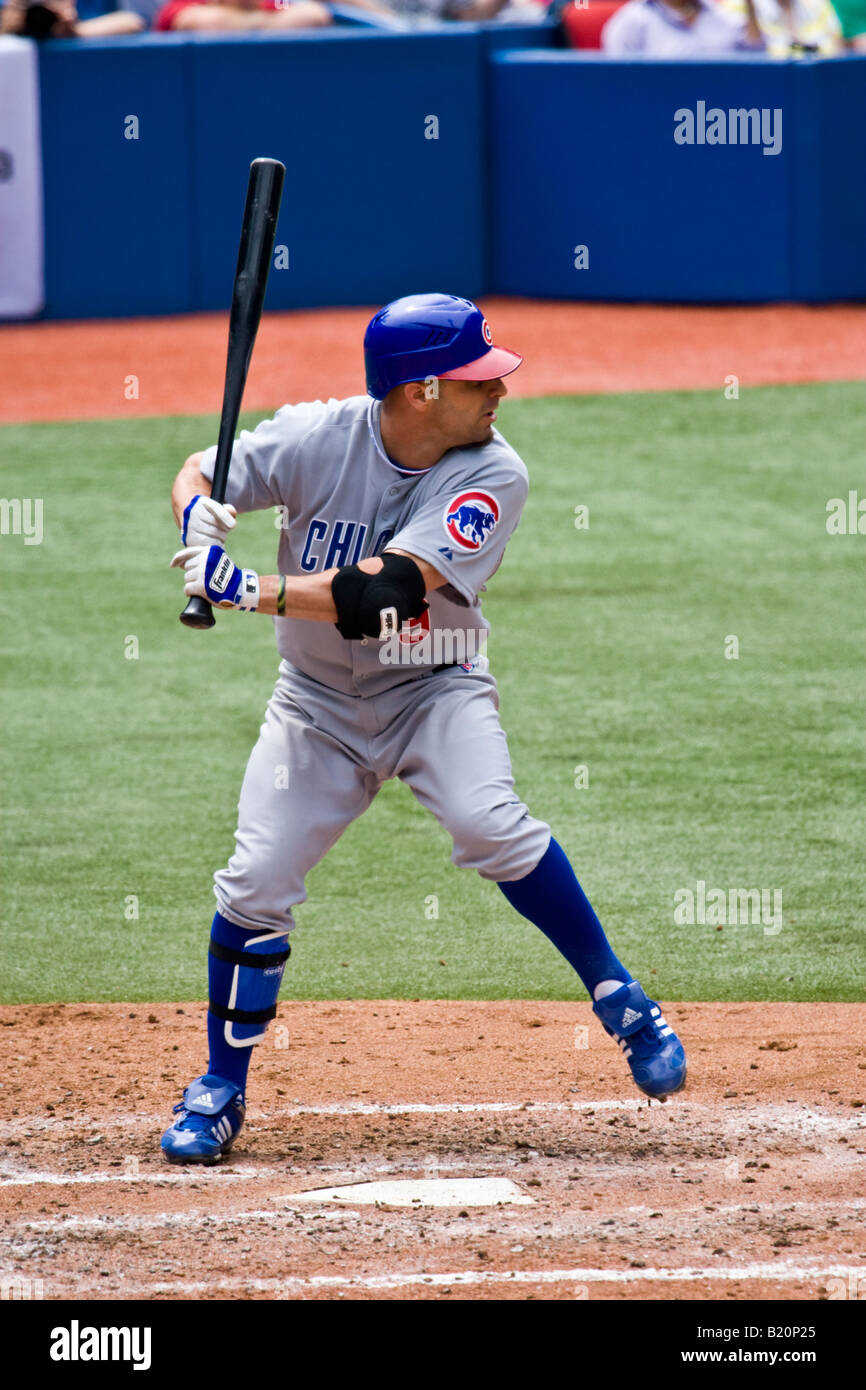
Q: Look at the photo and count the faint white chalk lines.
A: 4